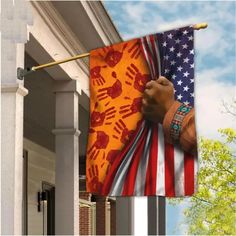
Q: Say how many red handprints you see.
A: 11